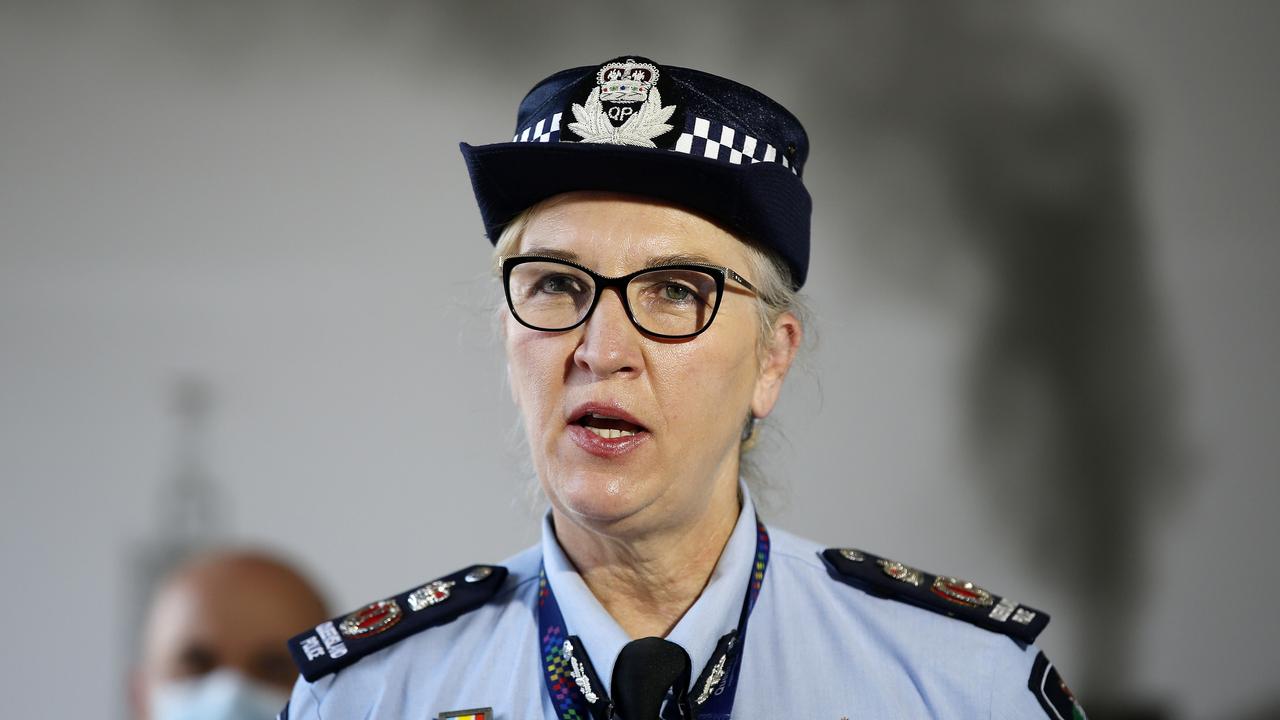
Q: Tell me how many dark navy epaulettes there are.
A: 2